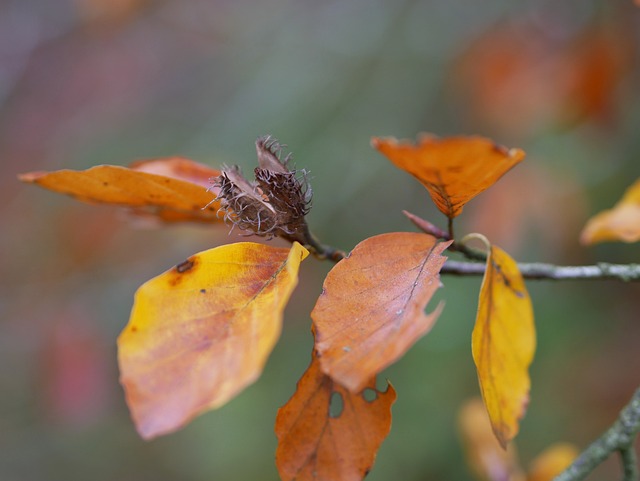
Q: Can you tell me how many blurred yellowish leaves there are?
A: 3